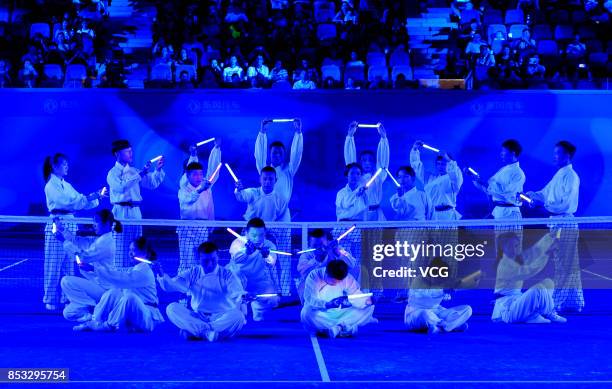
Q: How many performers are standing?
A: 12